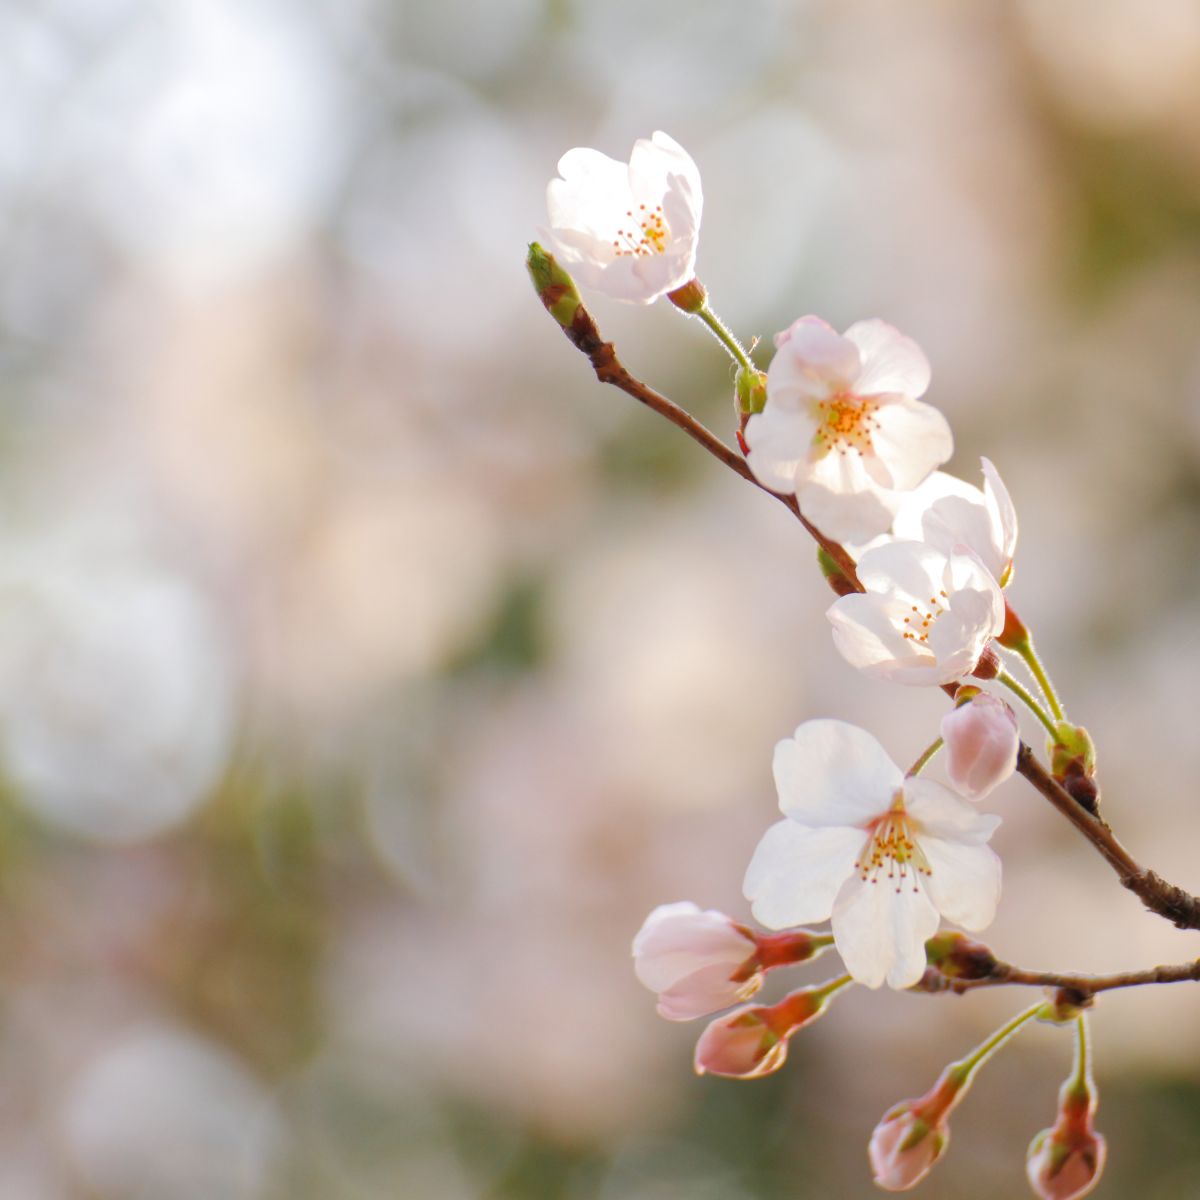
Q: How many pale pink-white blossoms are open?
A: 5